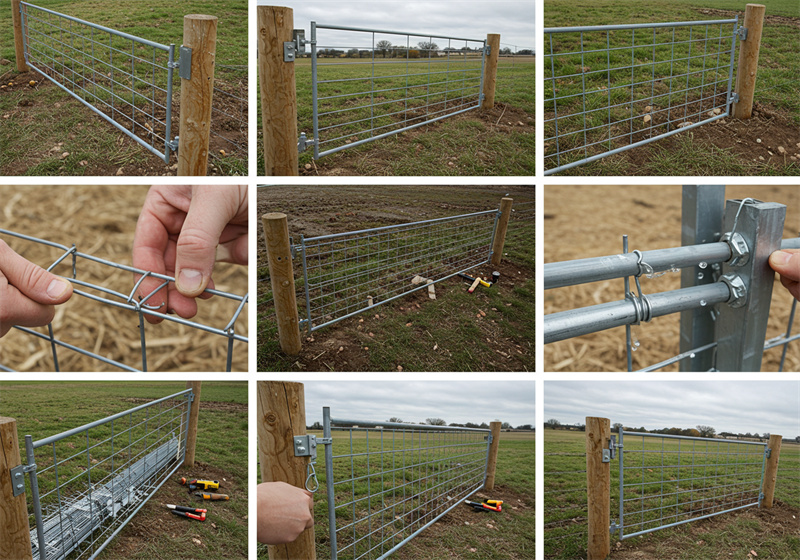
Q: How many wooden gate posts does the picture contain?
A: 13